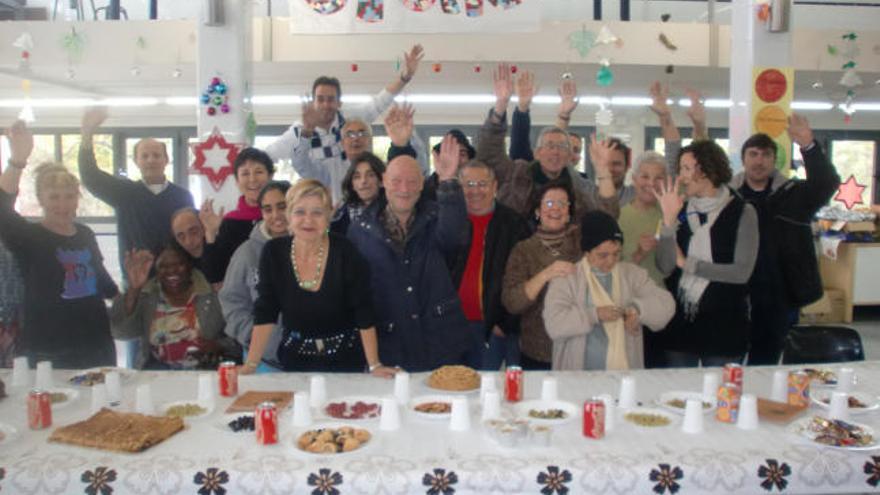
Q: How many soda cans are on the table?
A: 8